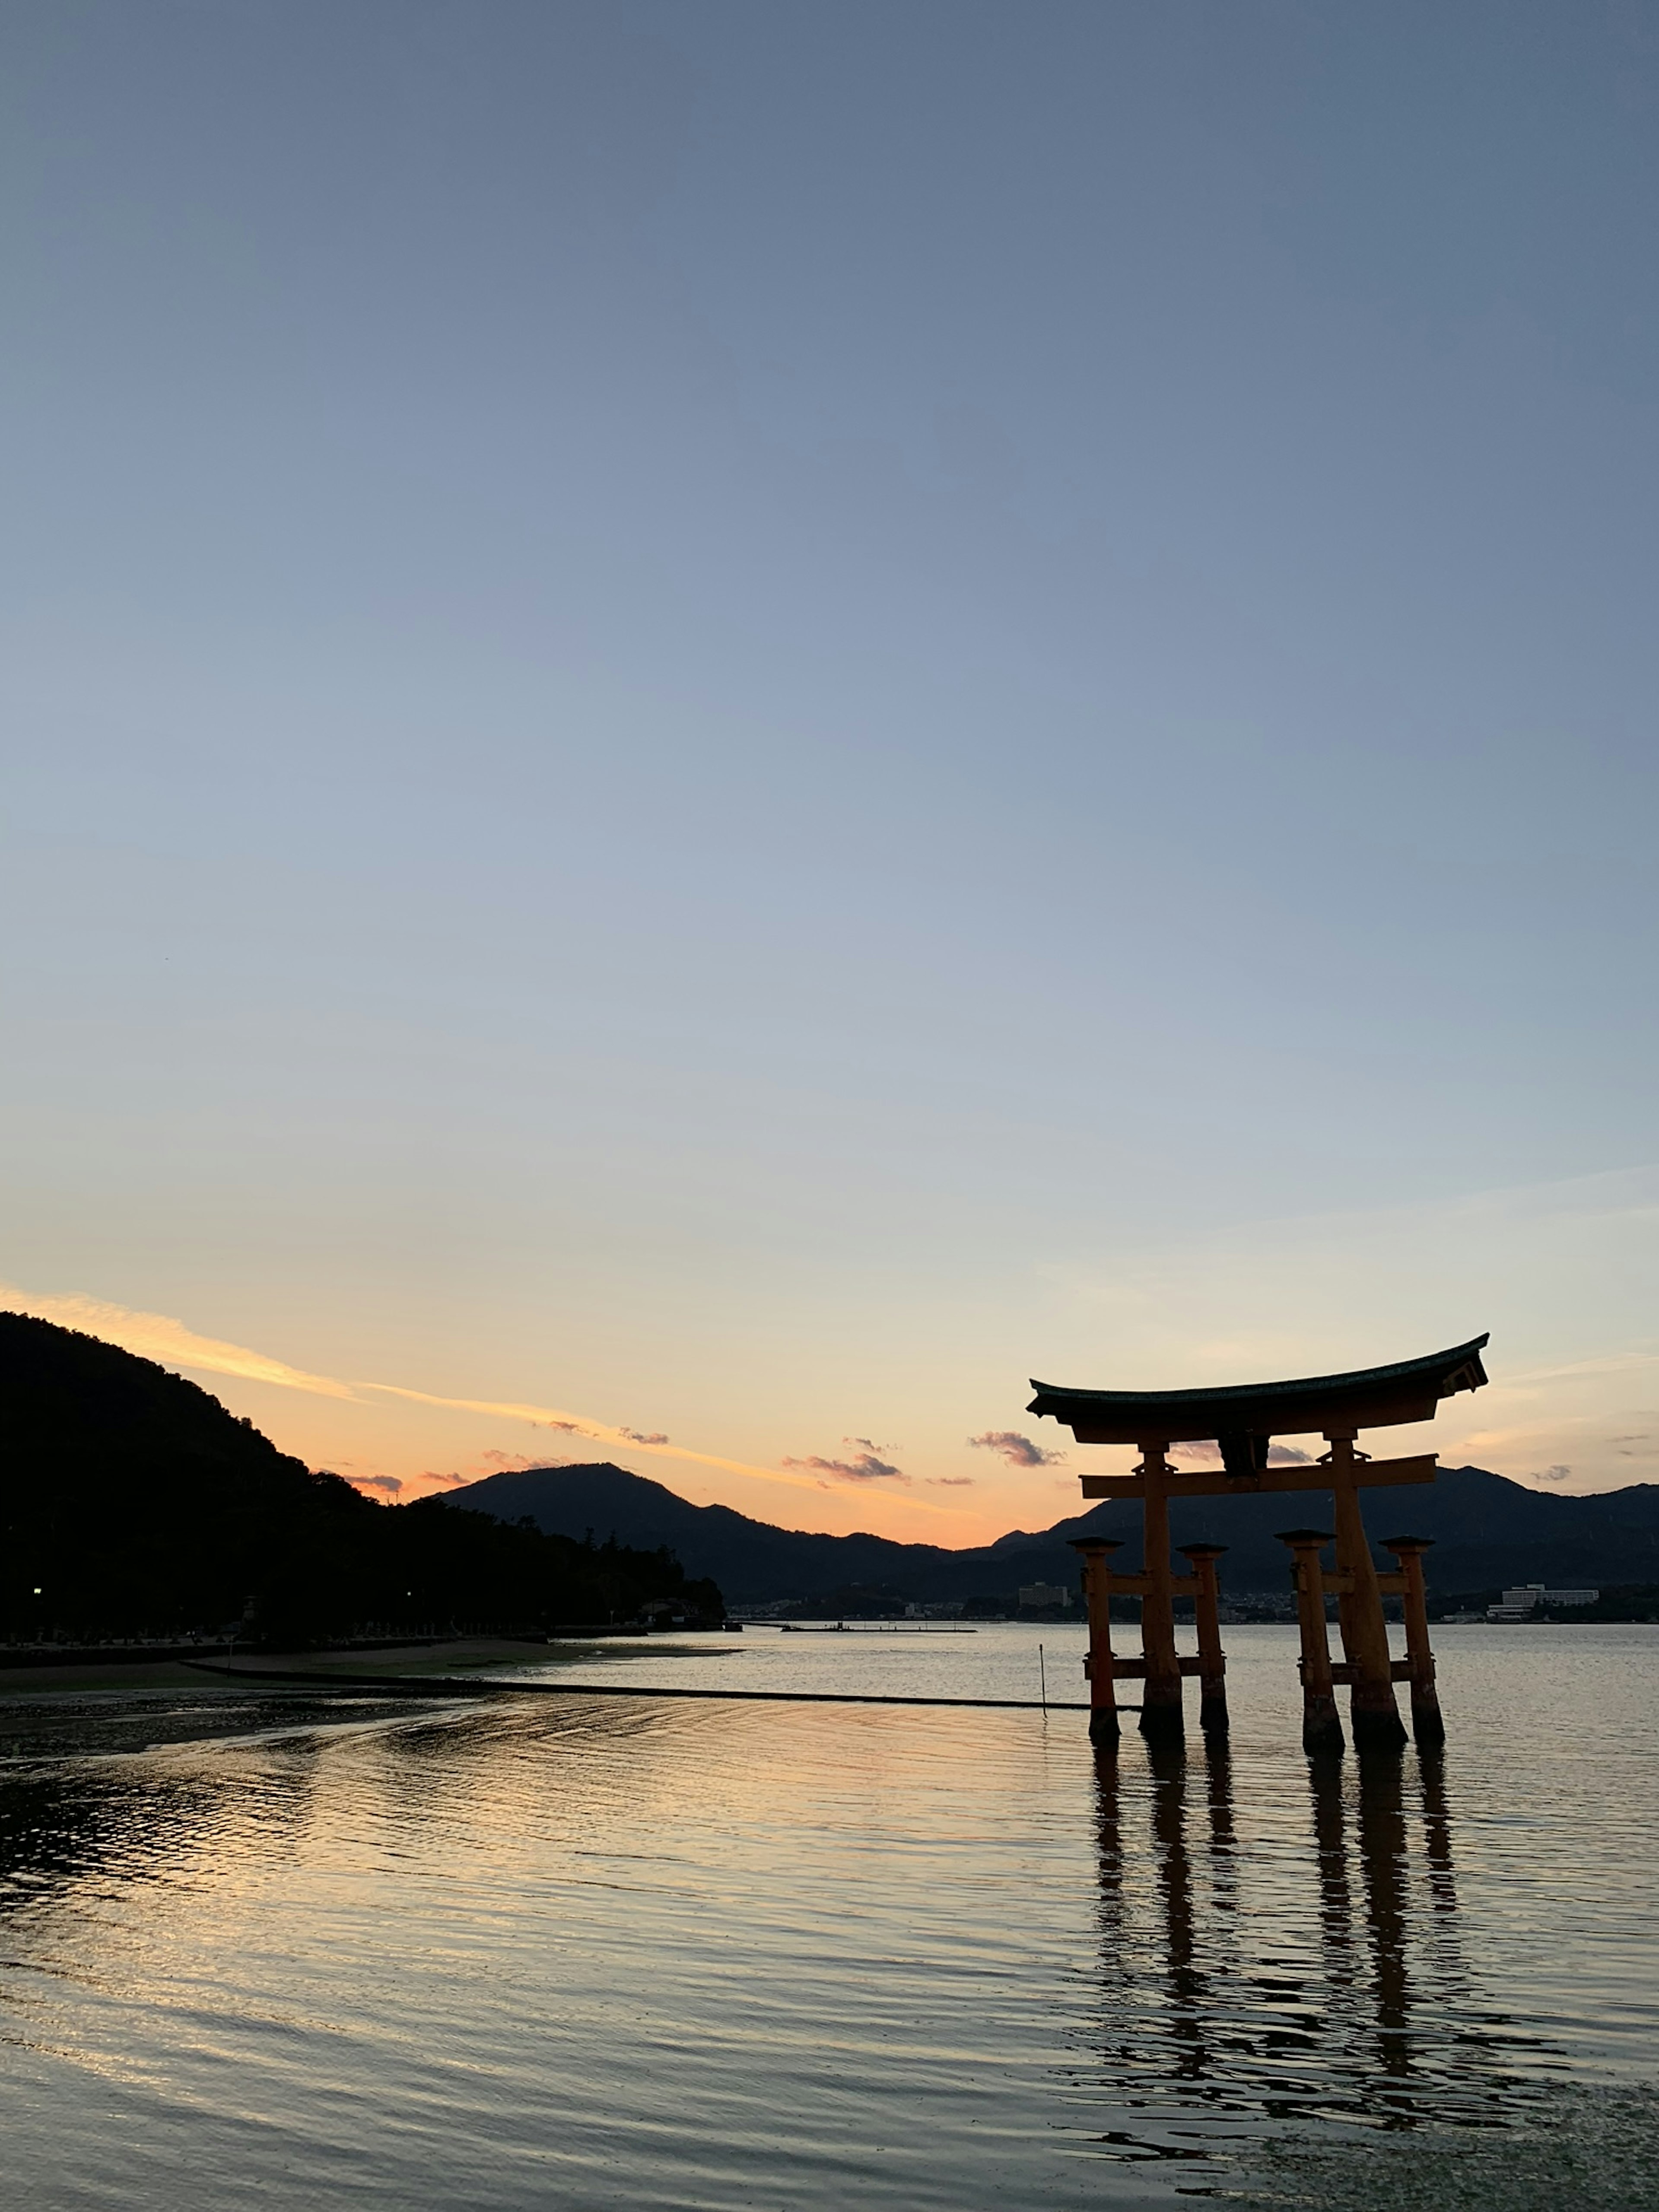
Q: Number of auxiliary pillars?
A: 4